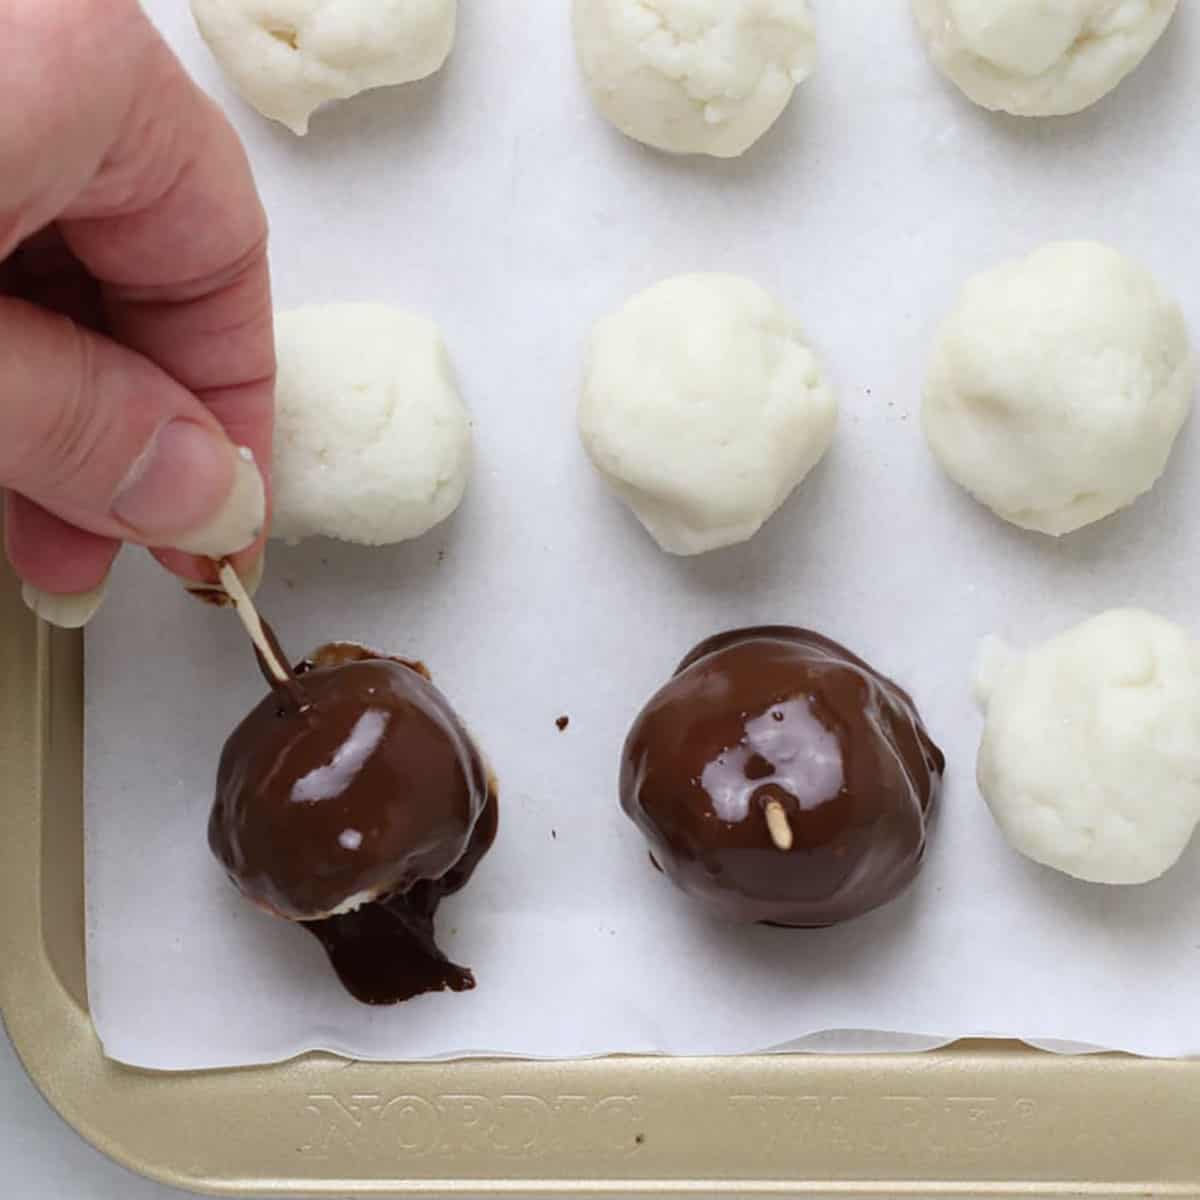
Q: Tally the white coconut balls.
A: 7